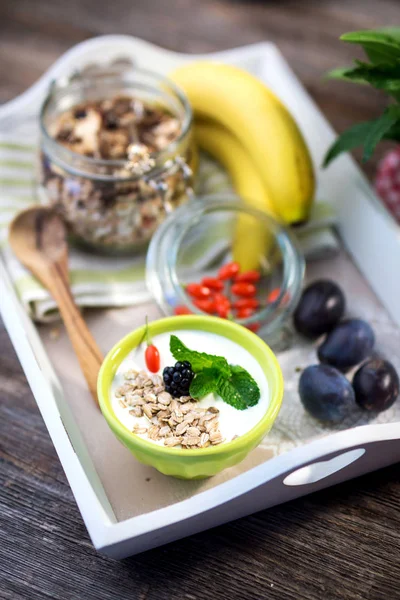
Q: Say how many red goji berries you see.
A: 13